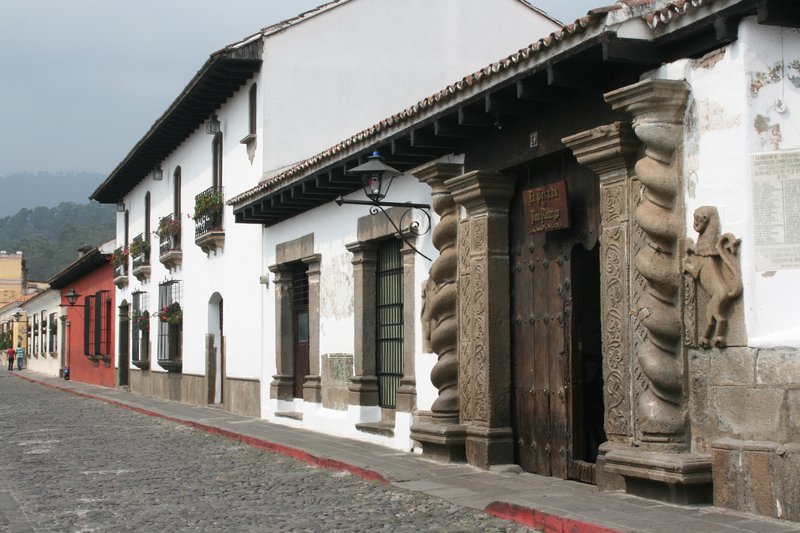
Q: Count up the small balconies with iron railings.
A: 4